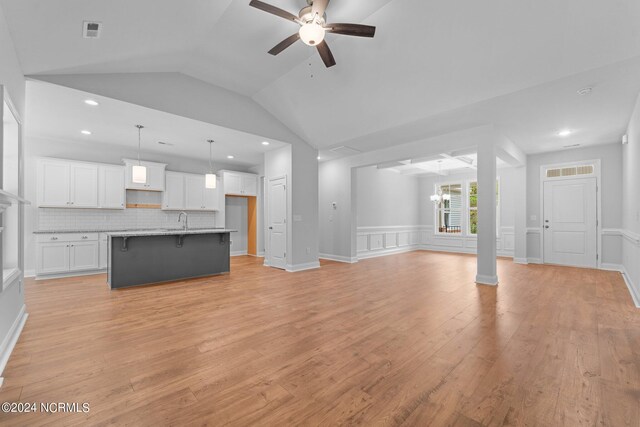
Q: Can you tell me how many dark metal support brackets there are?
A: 3